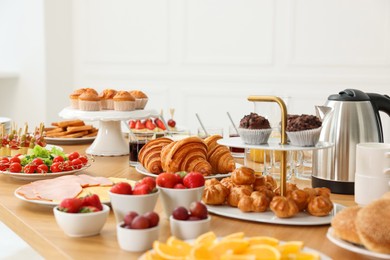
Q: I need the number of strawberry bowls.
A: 3